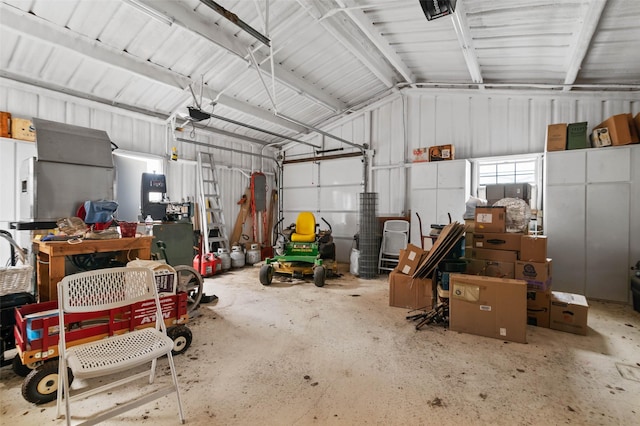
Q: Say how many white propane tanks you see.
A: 3